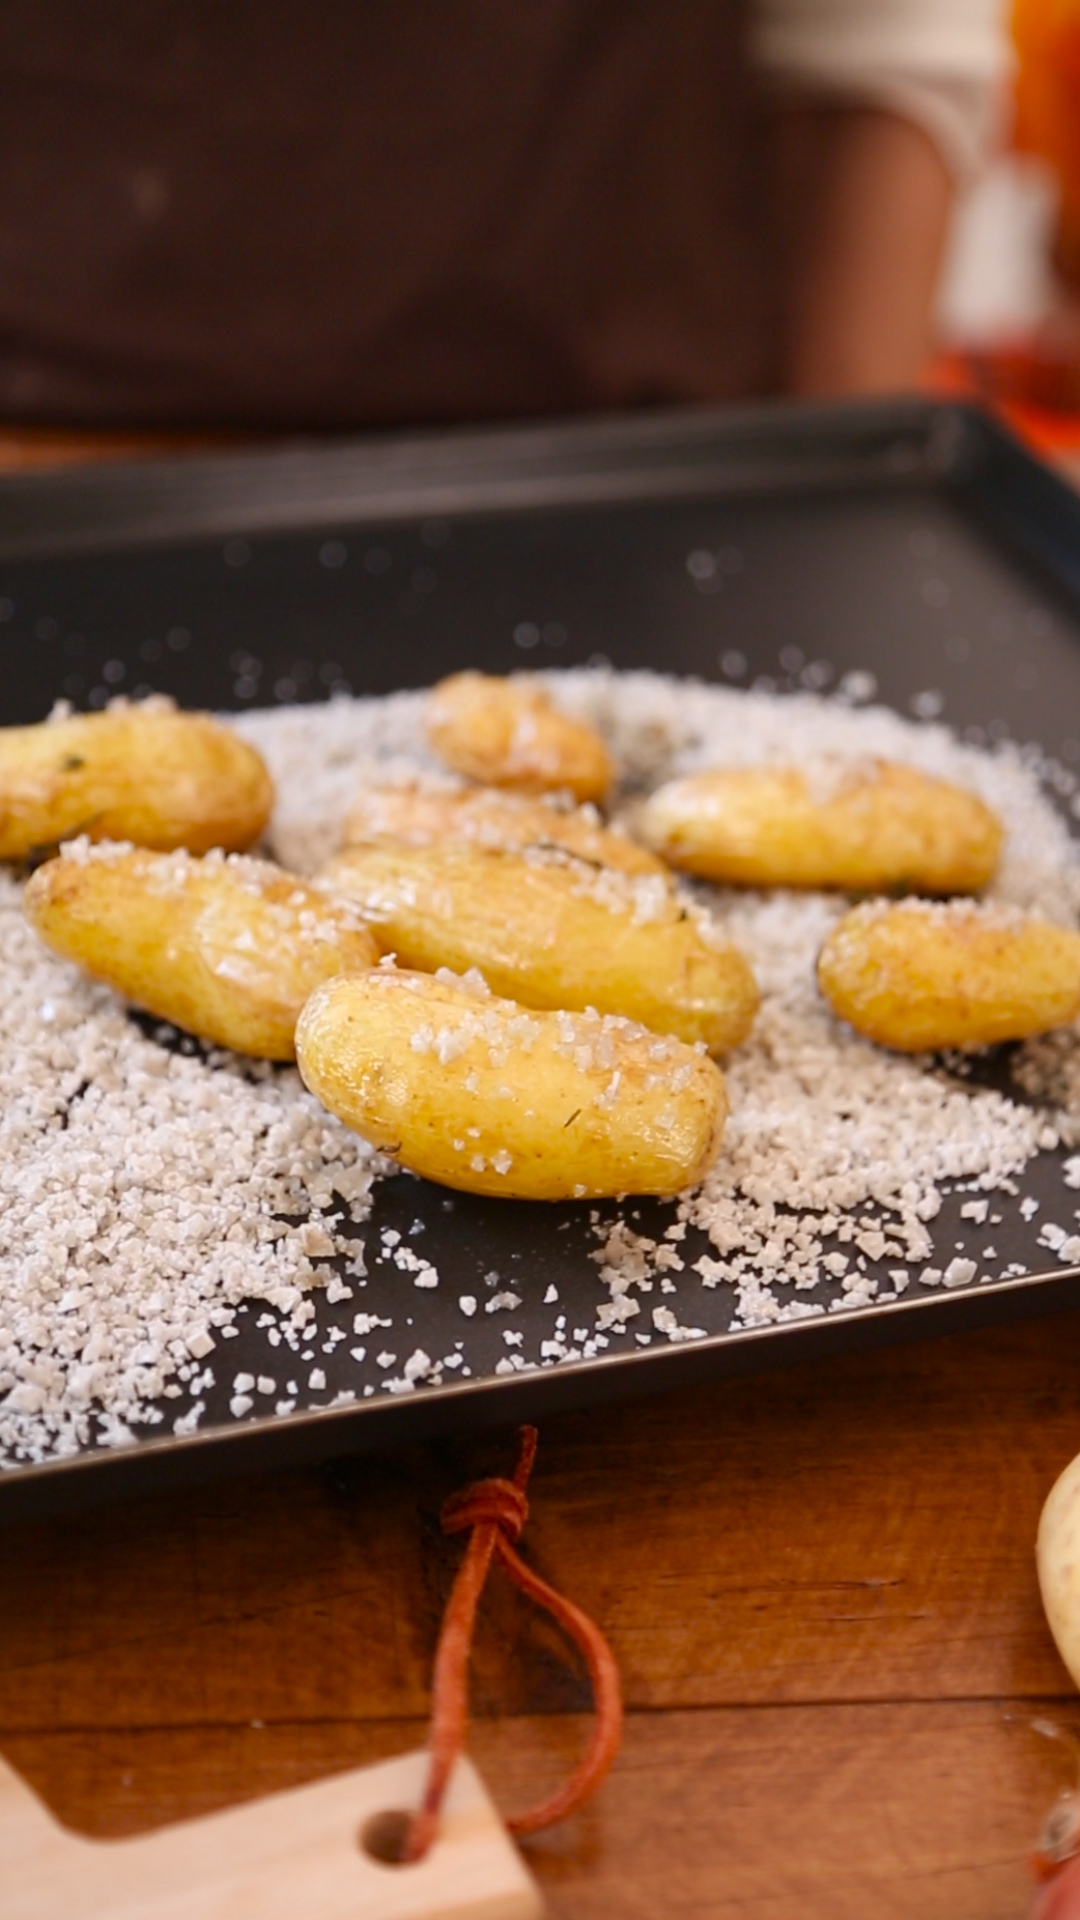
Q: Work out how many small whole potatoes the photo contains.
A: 8